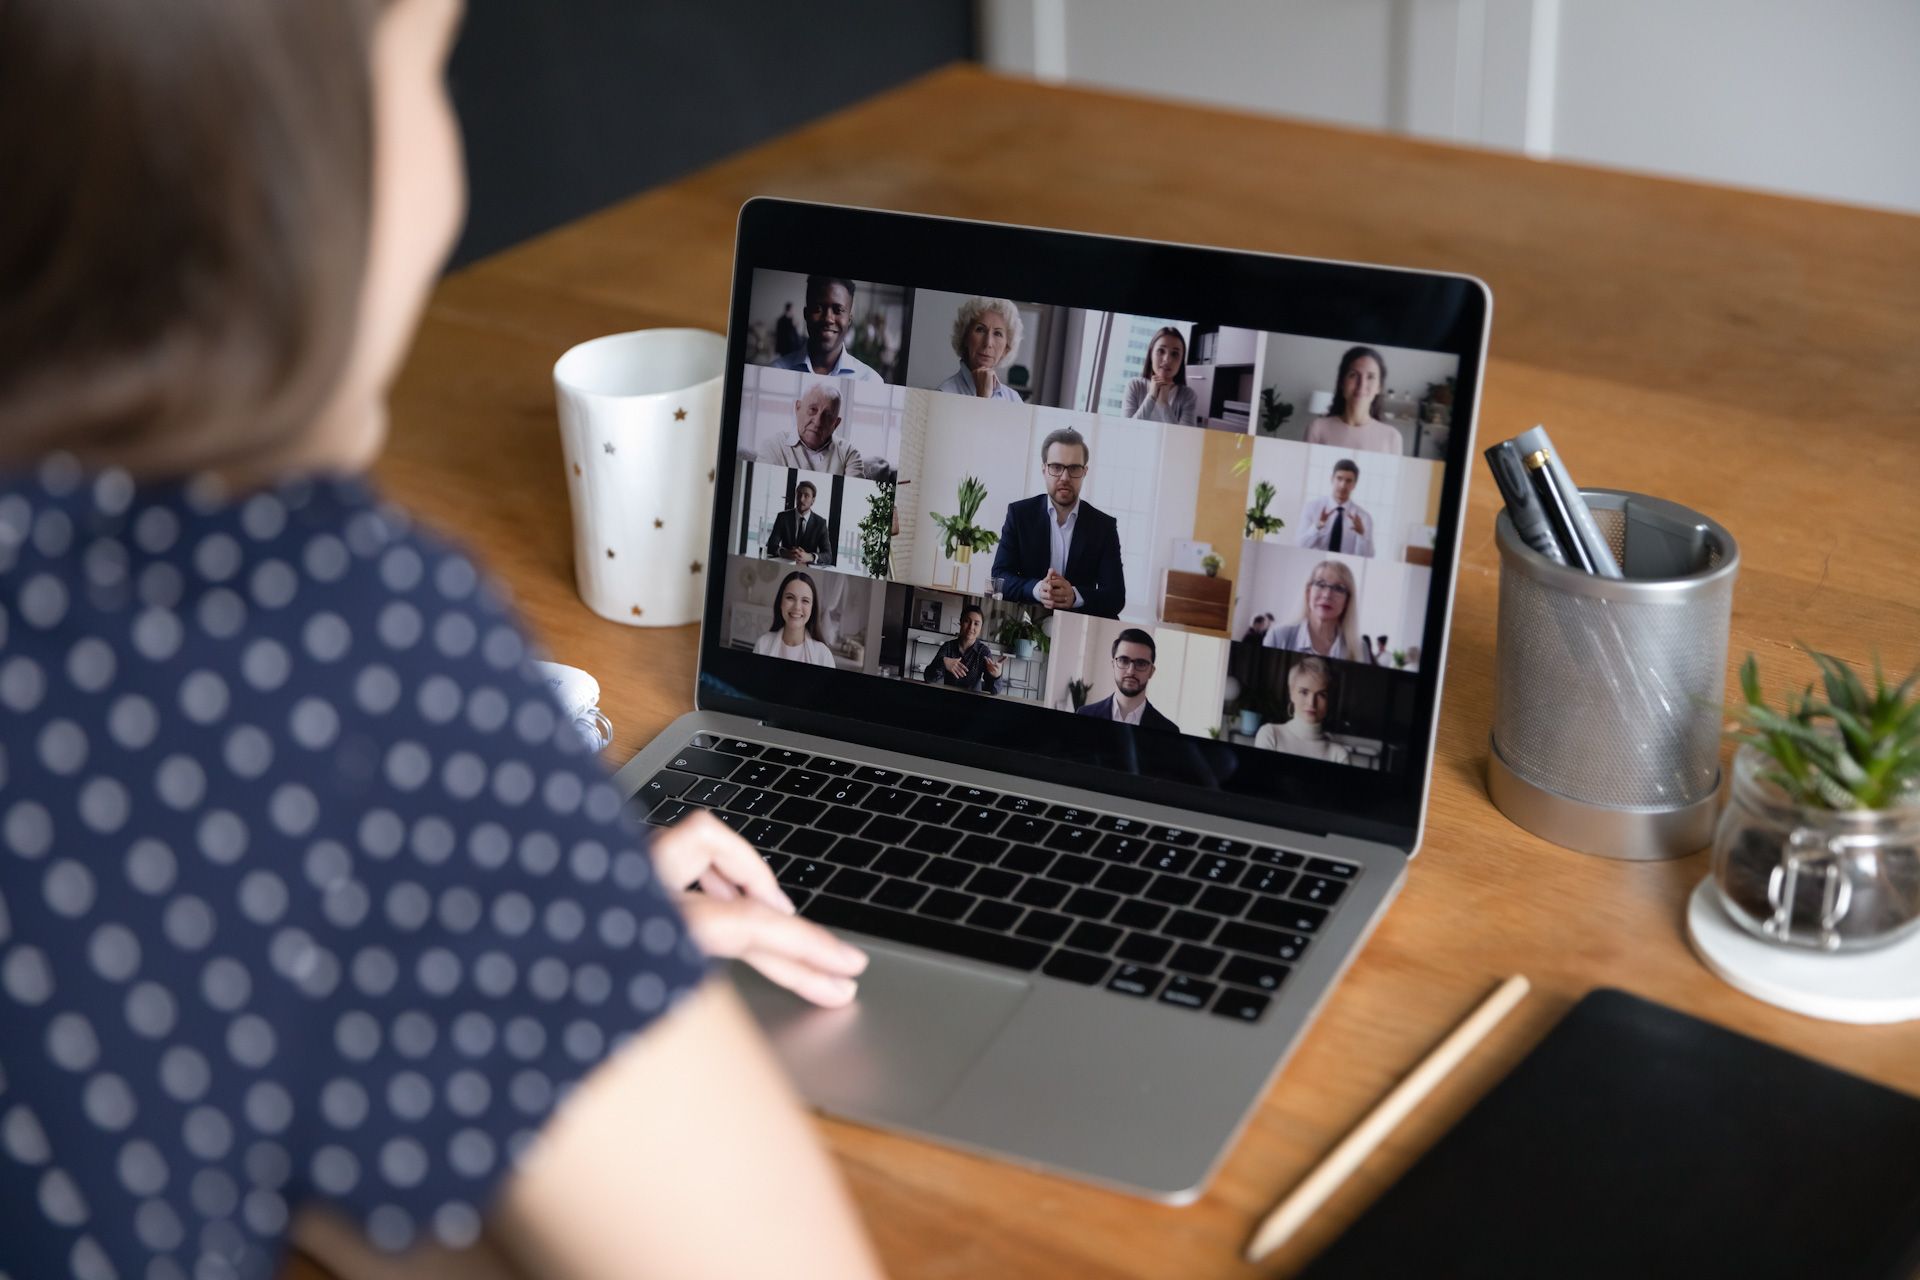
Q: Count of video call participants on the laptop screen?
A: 13